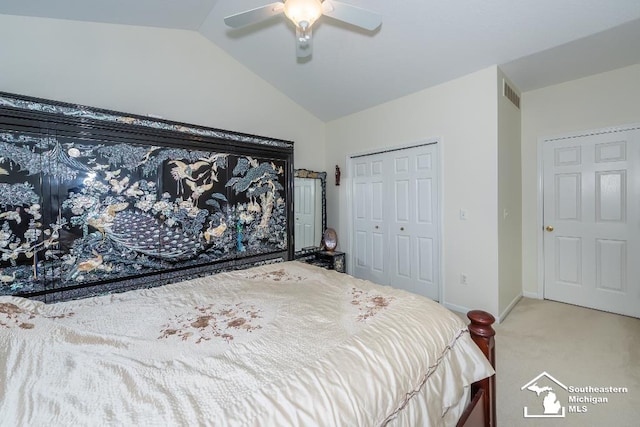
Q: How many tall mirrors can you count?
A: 1